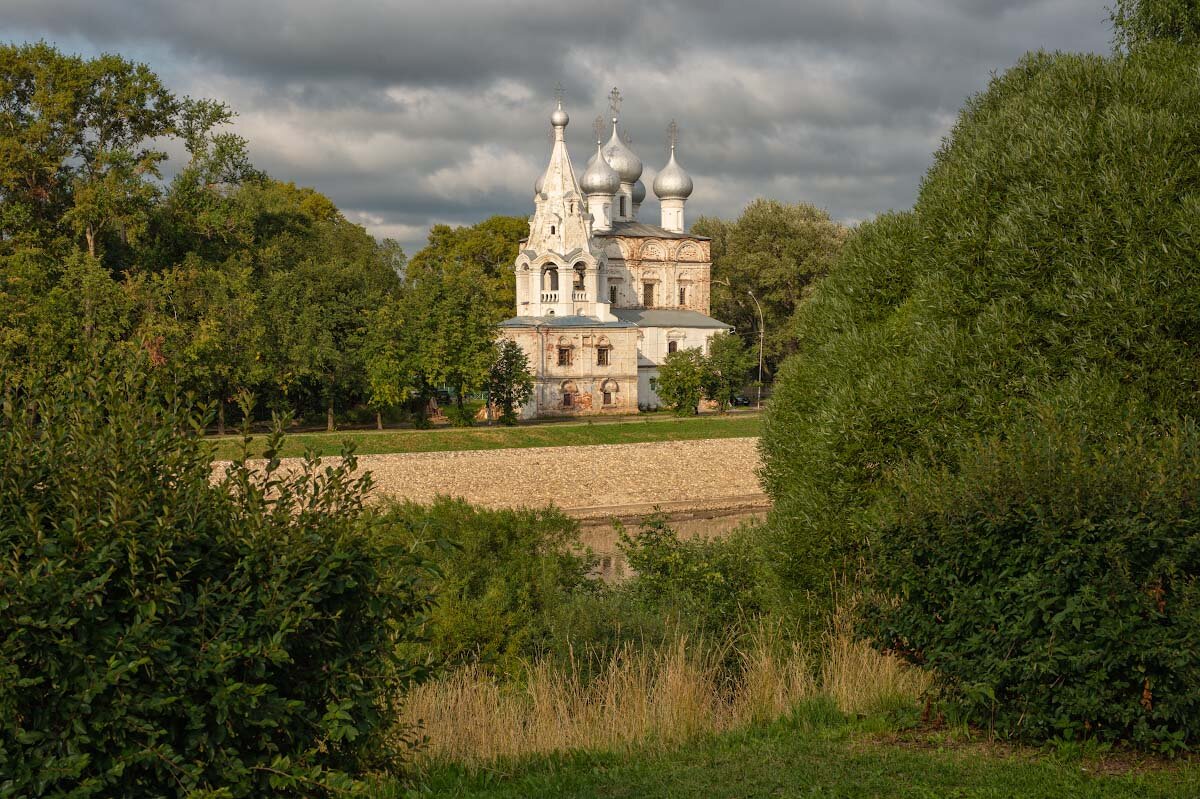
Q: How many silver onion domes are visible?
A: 6